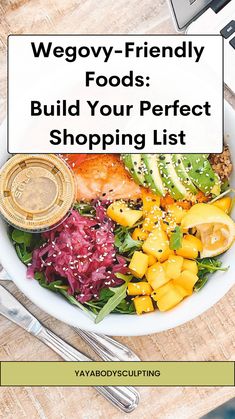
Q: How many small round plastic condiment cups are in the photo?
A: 1